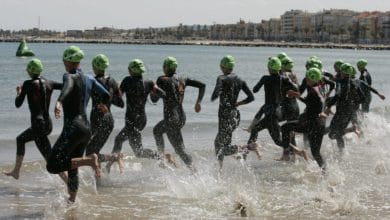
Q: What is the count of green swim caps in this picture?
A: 15